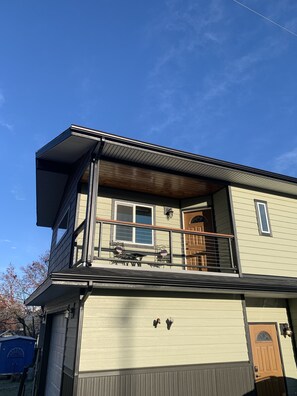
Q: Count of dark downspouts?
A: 2